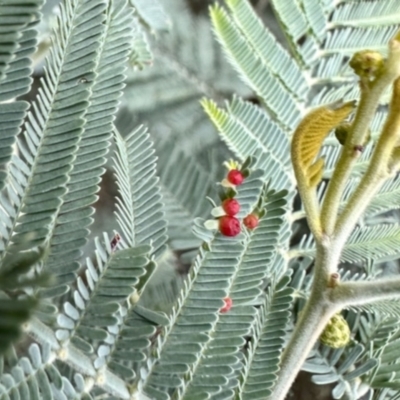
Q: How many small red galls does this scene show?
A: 5